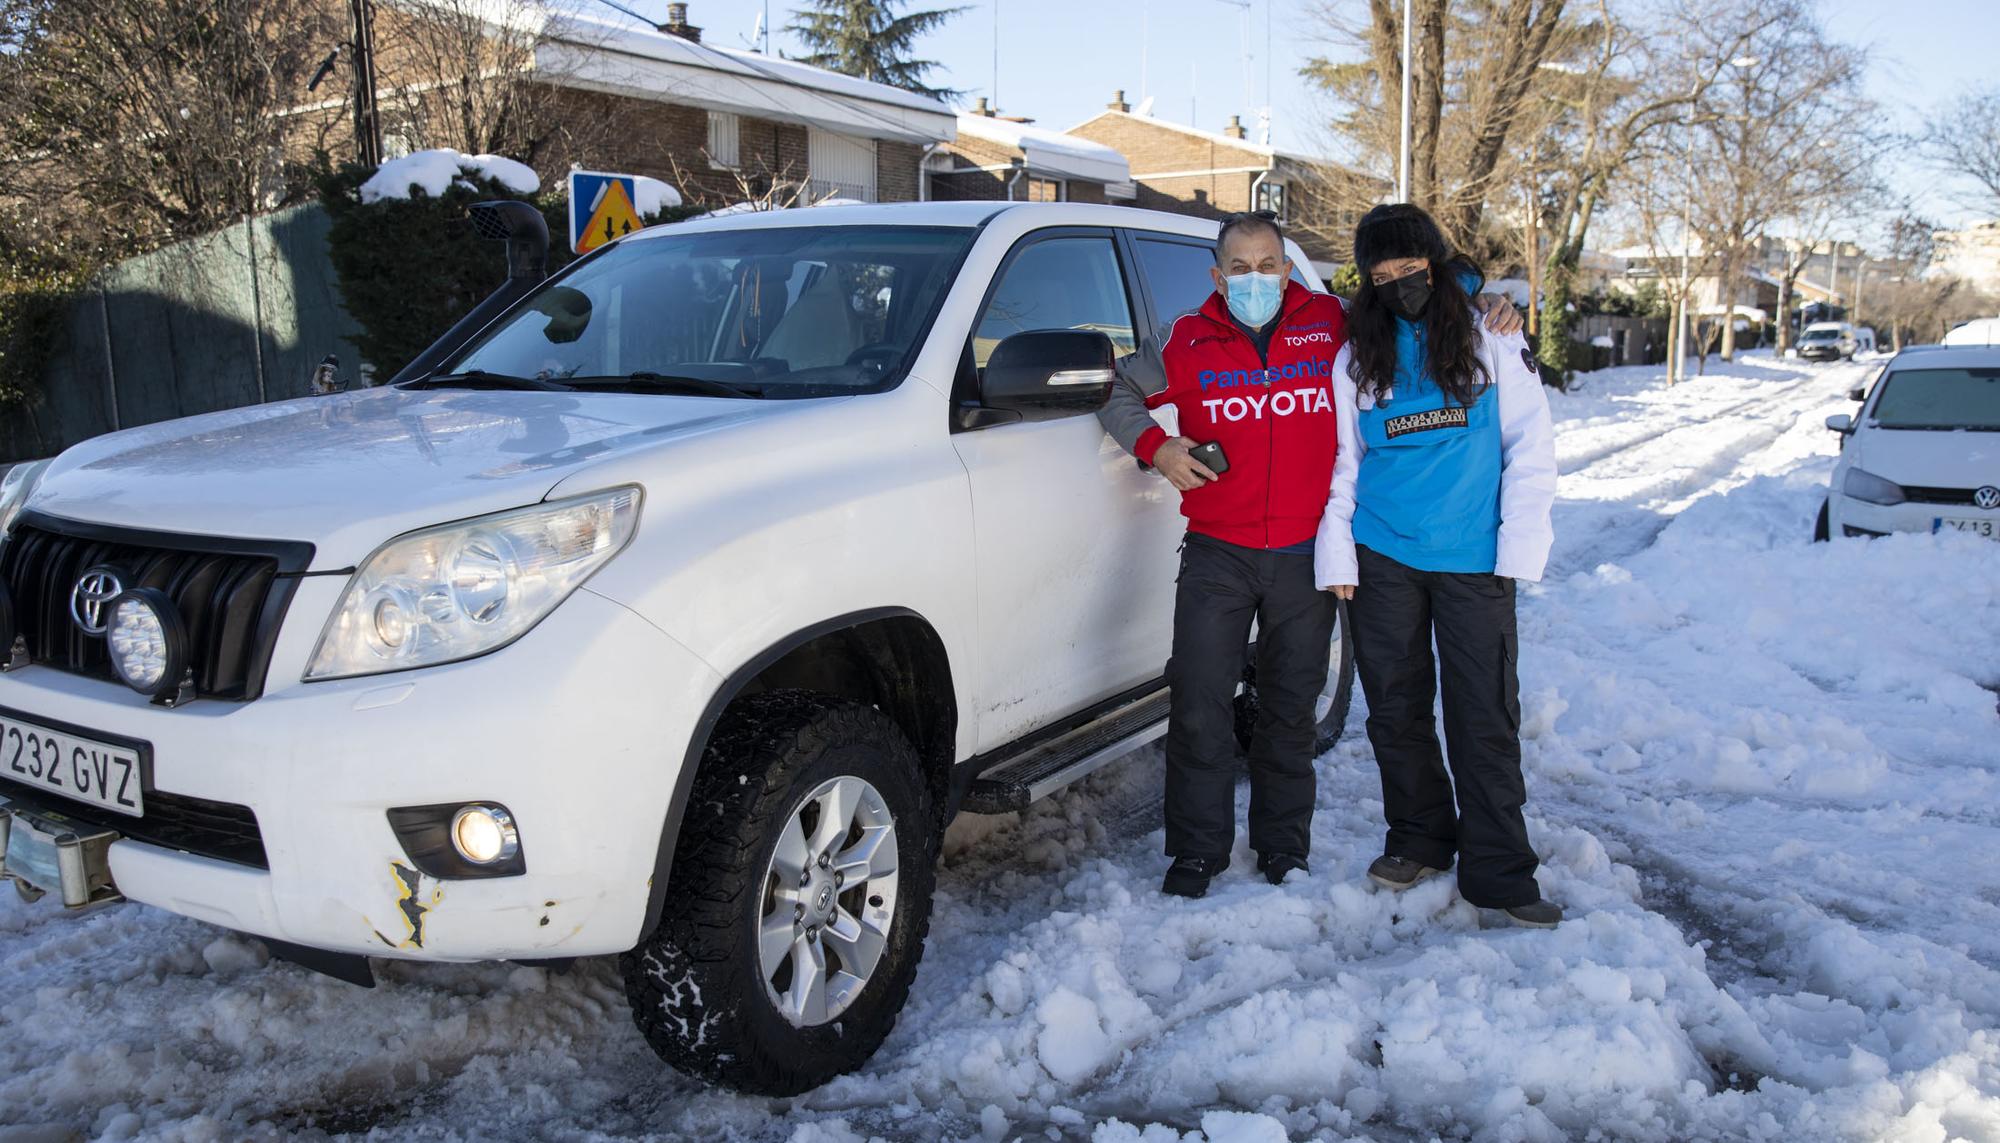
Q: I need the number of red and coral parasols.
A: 0